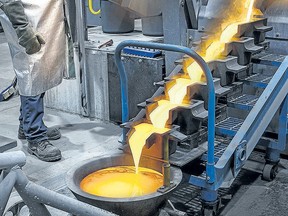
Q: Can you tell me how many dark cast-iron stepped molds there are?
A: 6